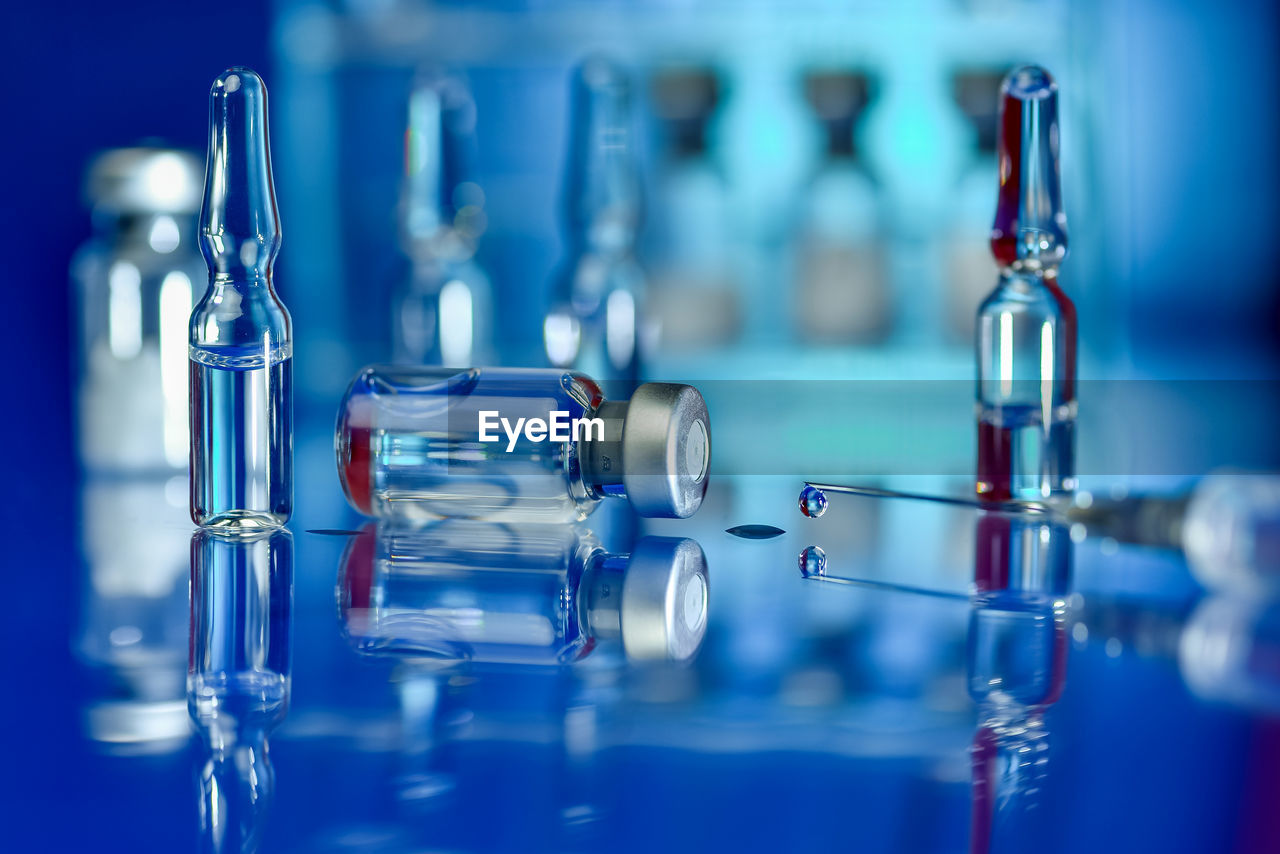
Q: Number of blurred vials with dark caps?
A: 3